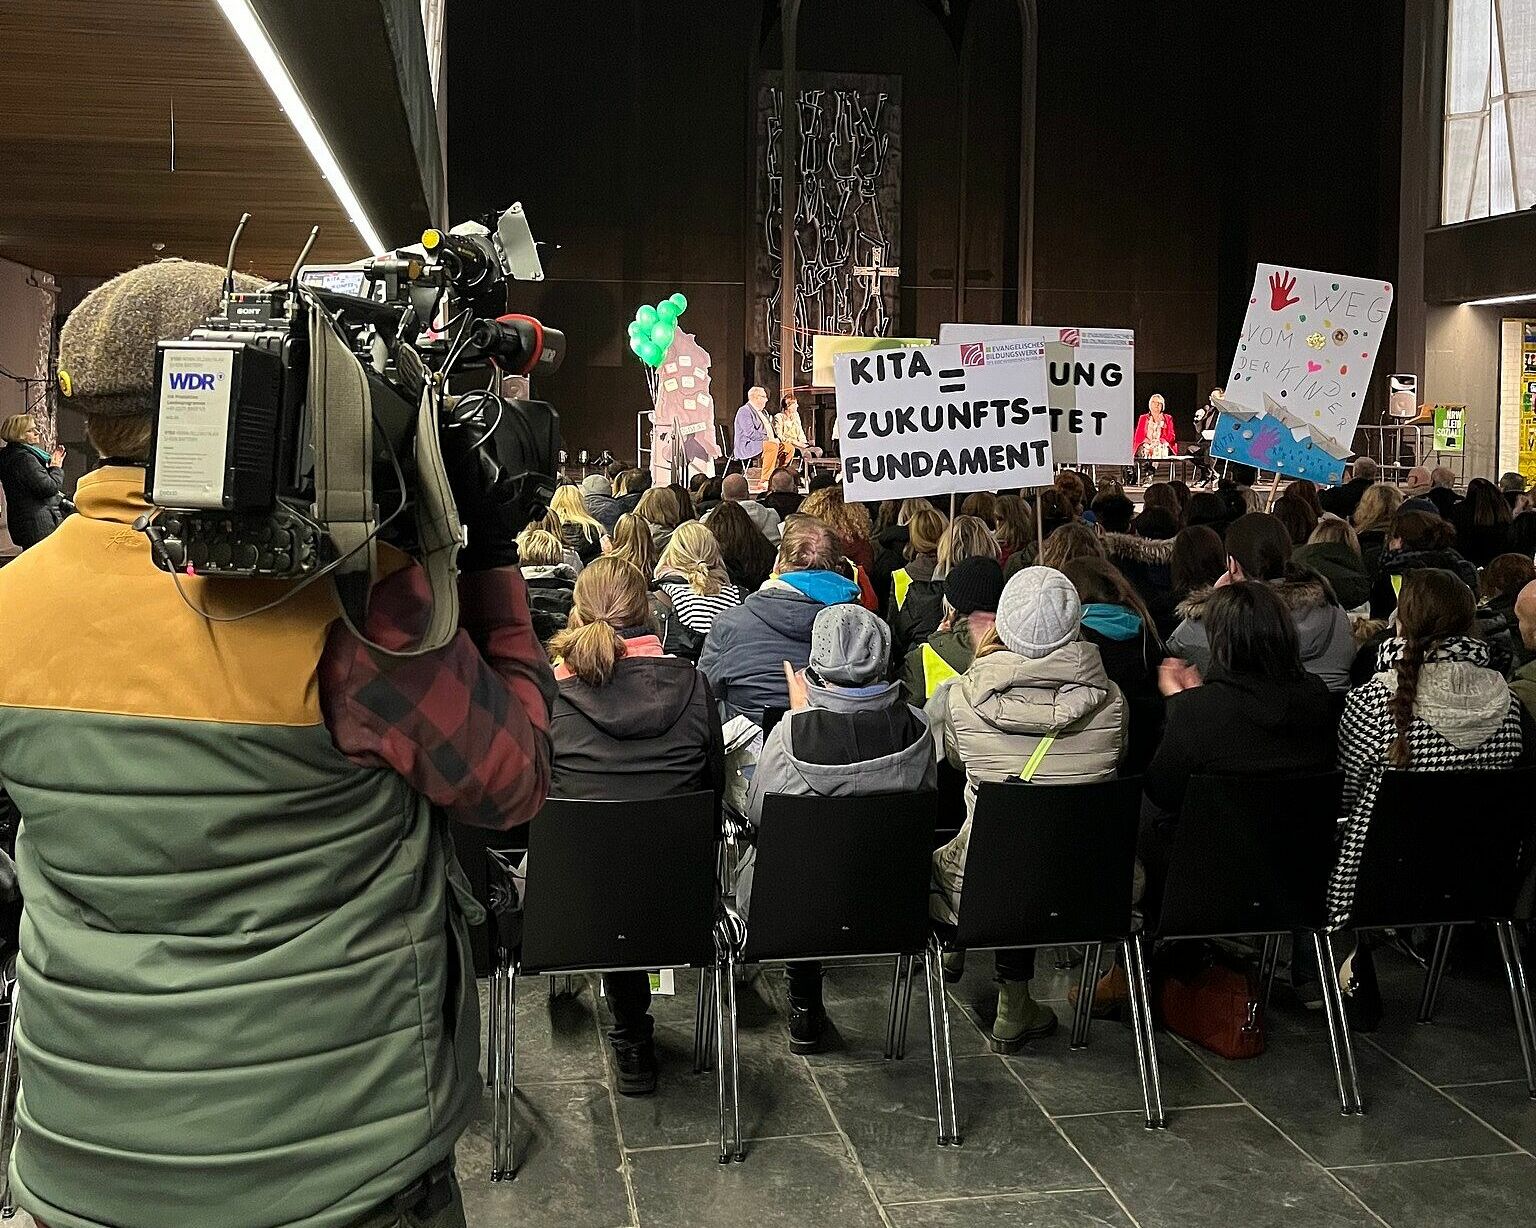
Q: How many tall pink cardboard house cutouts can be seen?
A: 1